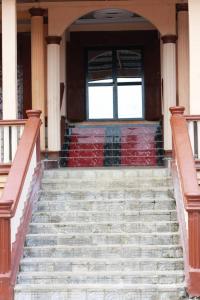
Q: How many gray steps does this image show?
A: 11